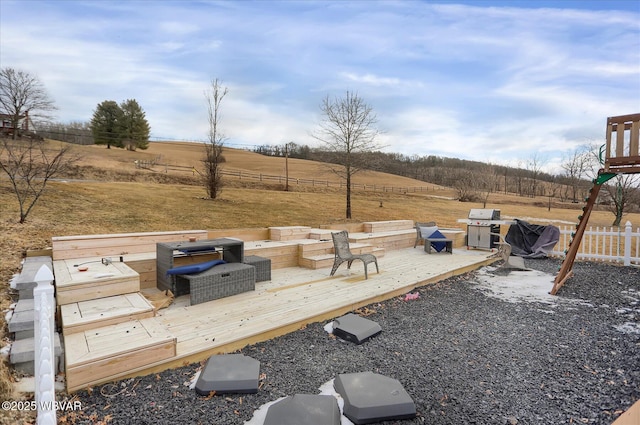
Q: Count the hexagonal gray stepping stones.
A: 4